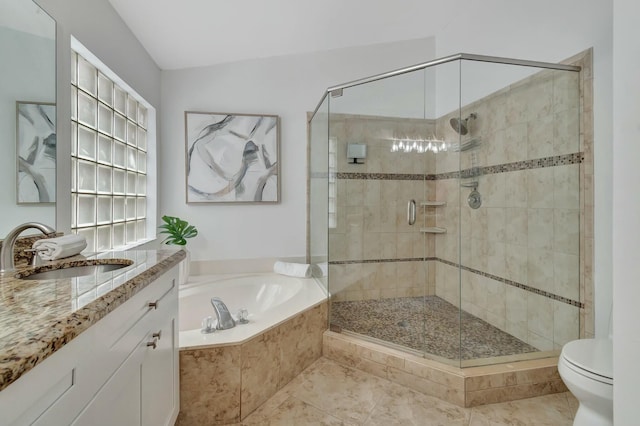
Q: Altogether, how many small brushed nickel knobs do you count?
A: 3